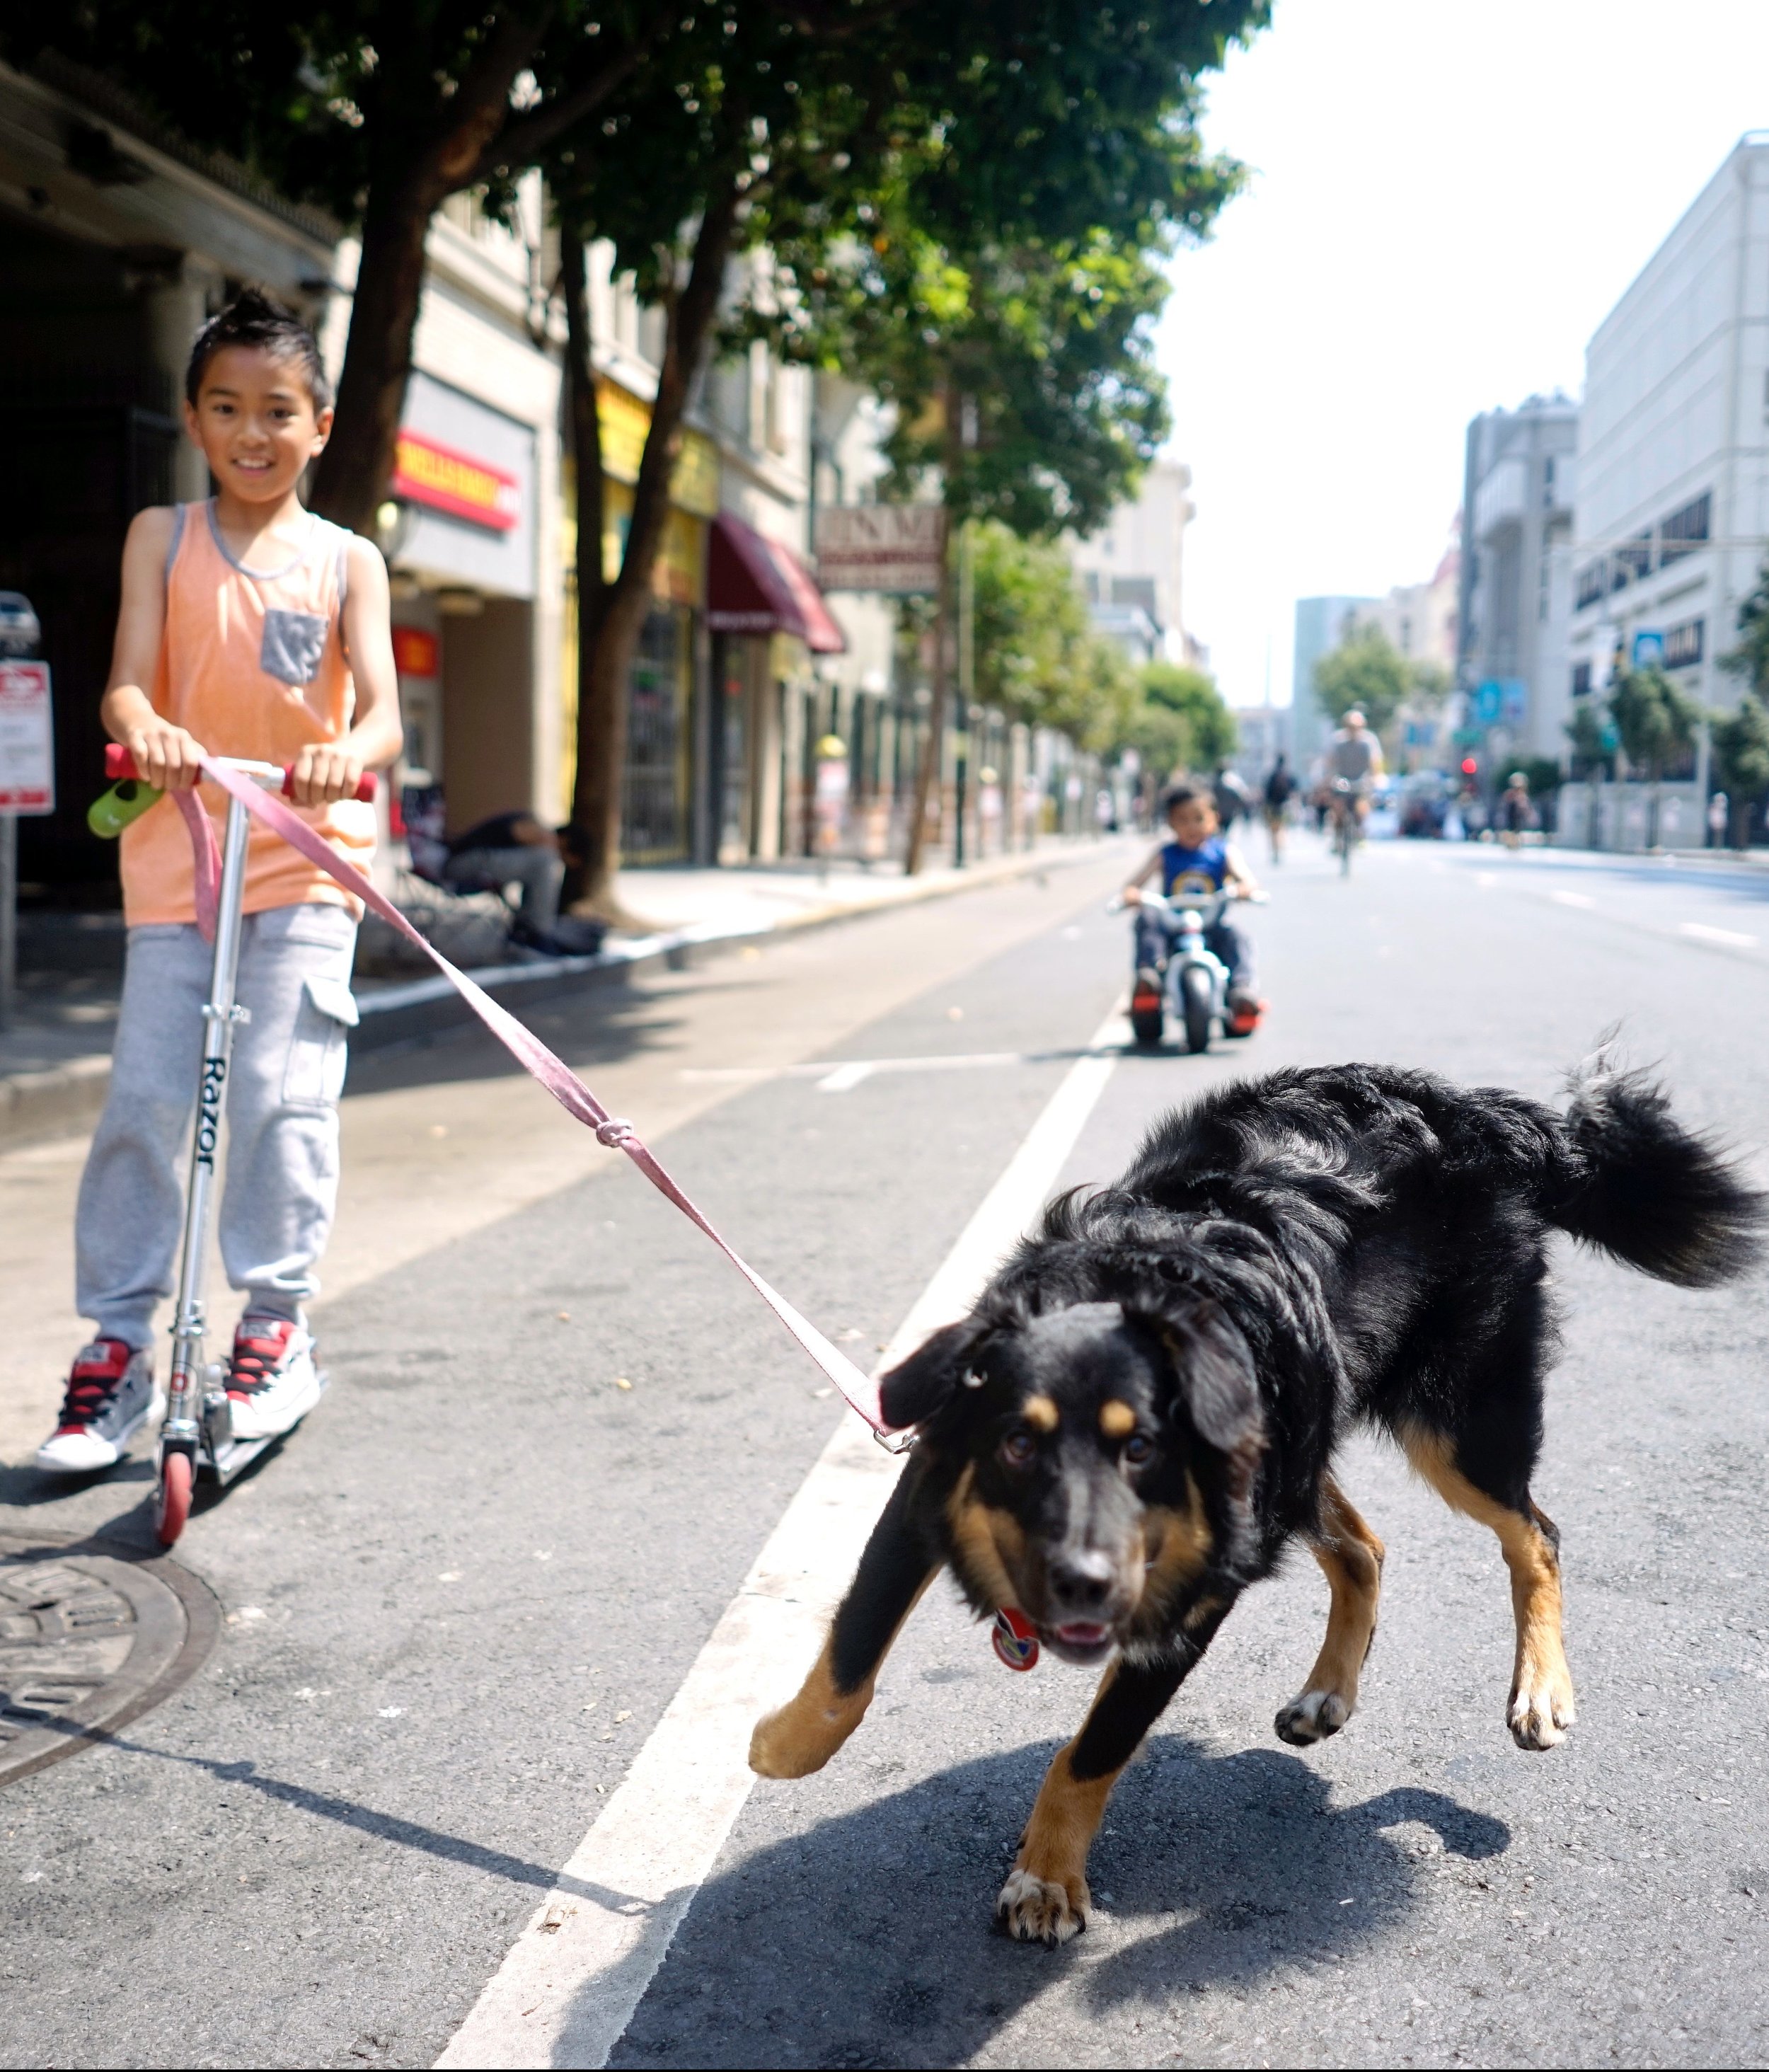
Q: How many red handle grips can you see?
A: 2